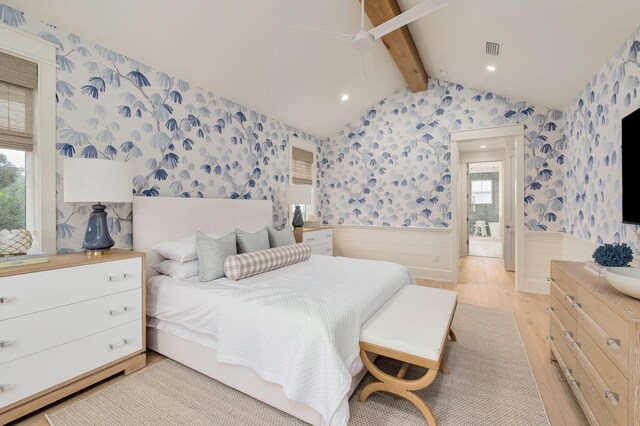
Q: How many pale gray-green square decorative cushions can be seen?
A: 3